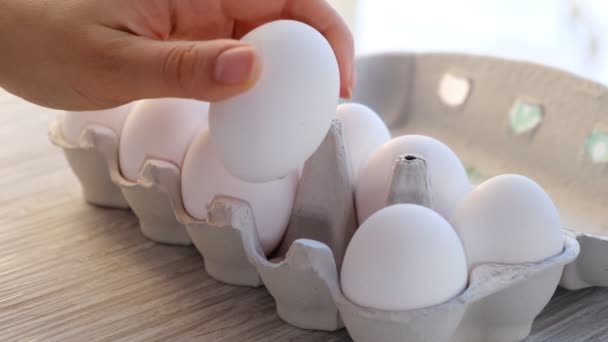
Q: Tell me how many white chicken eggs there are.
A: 8